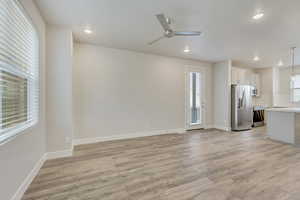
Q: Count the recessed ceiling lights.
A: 5